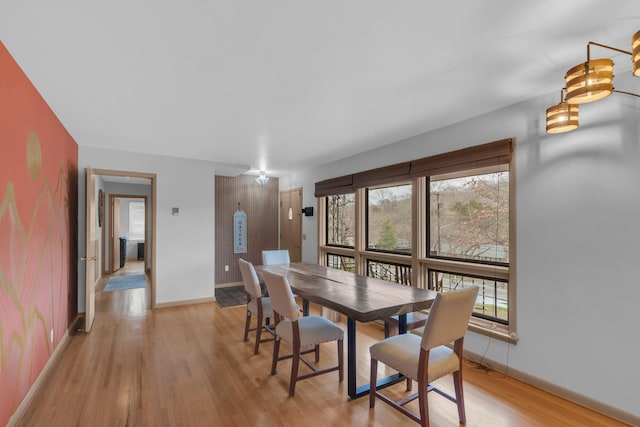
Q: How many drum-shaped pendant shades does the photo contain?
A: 3